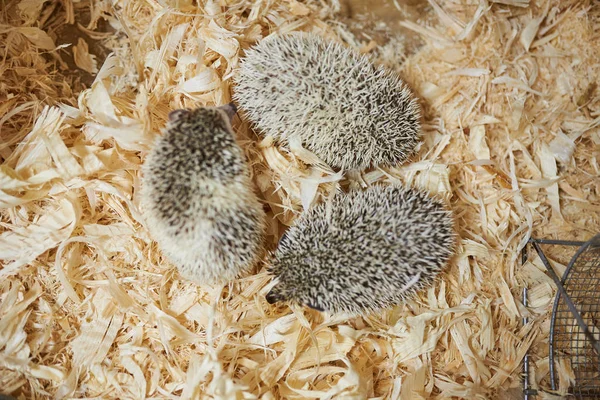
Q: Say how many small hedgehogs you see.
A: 3